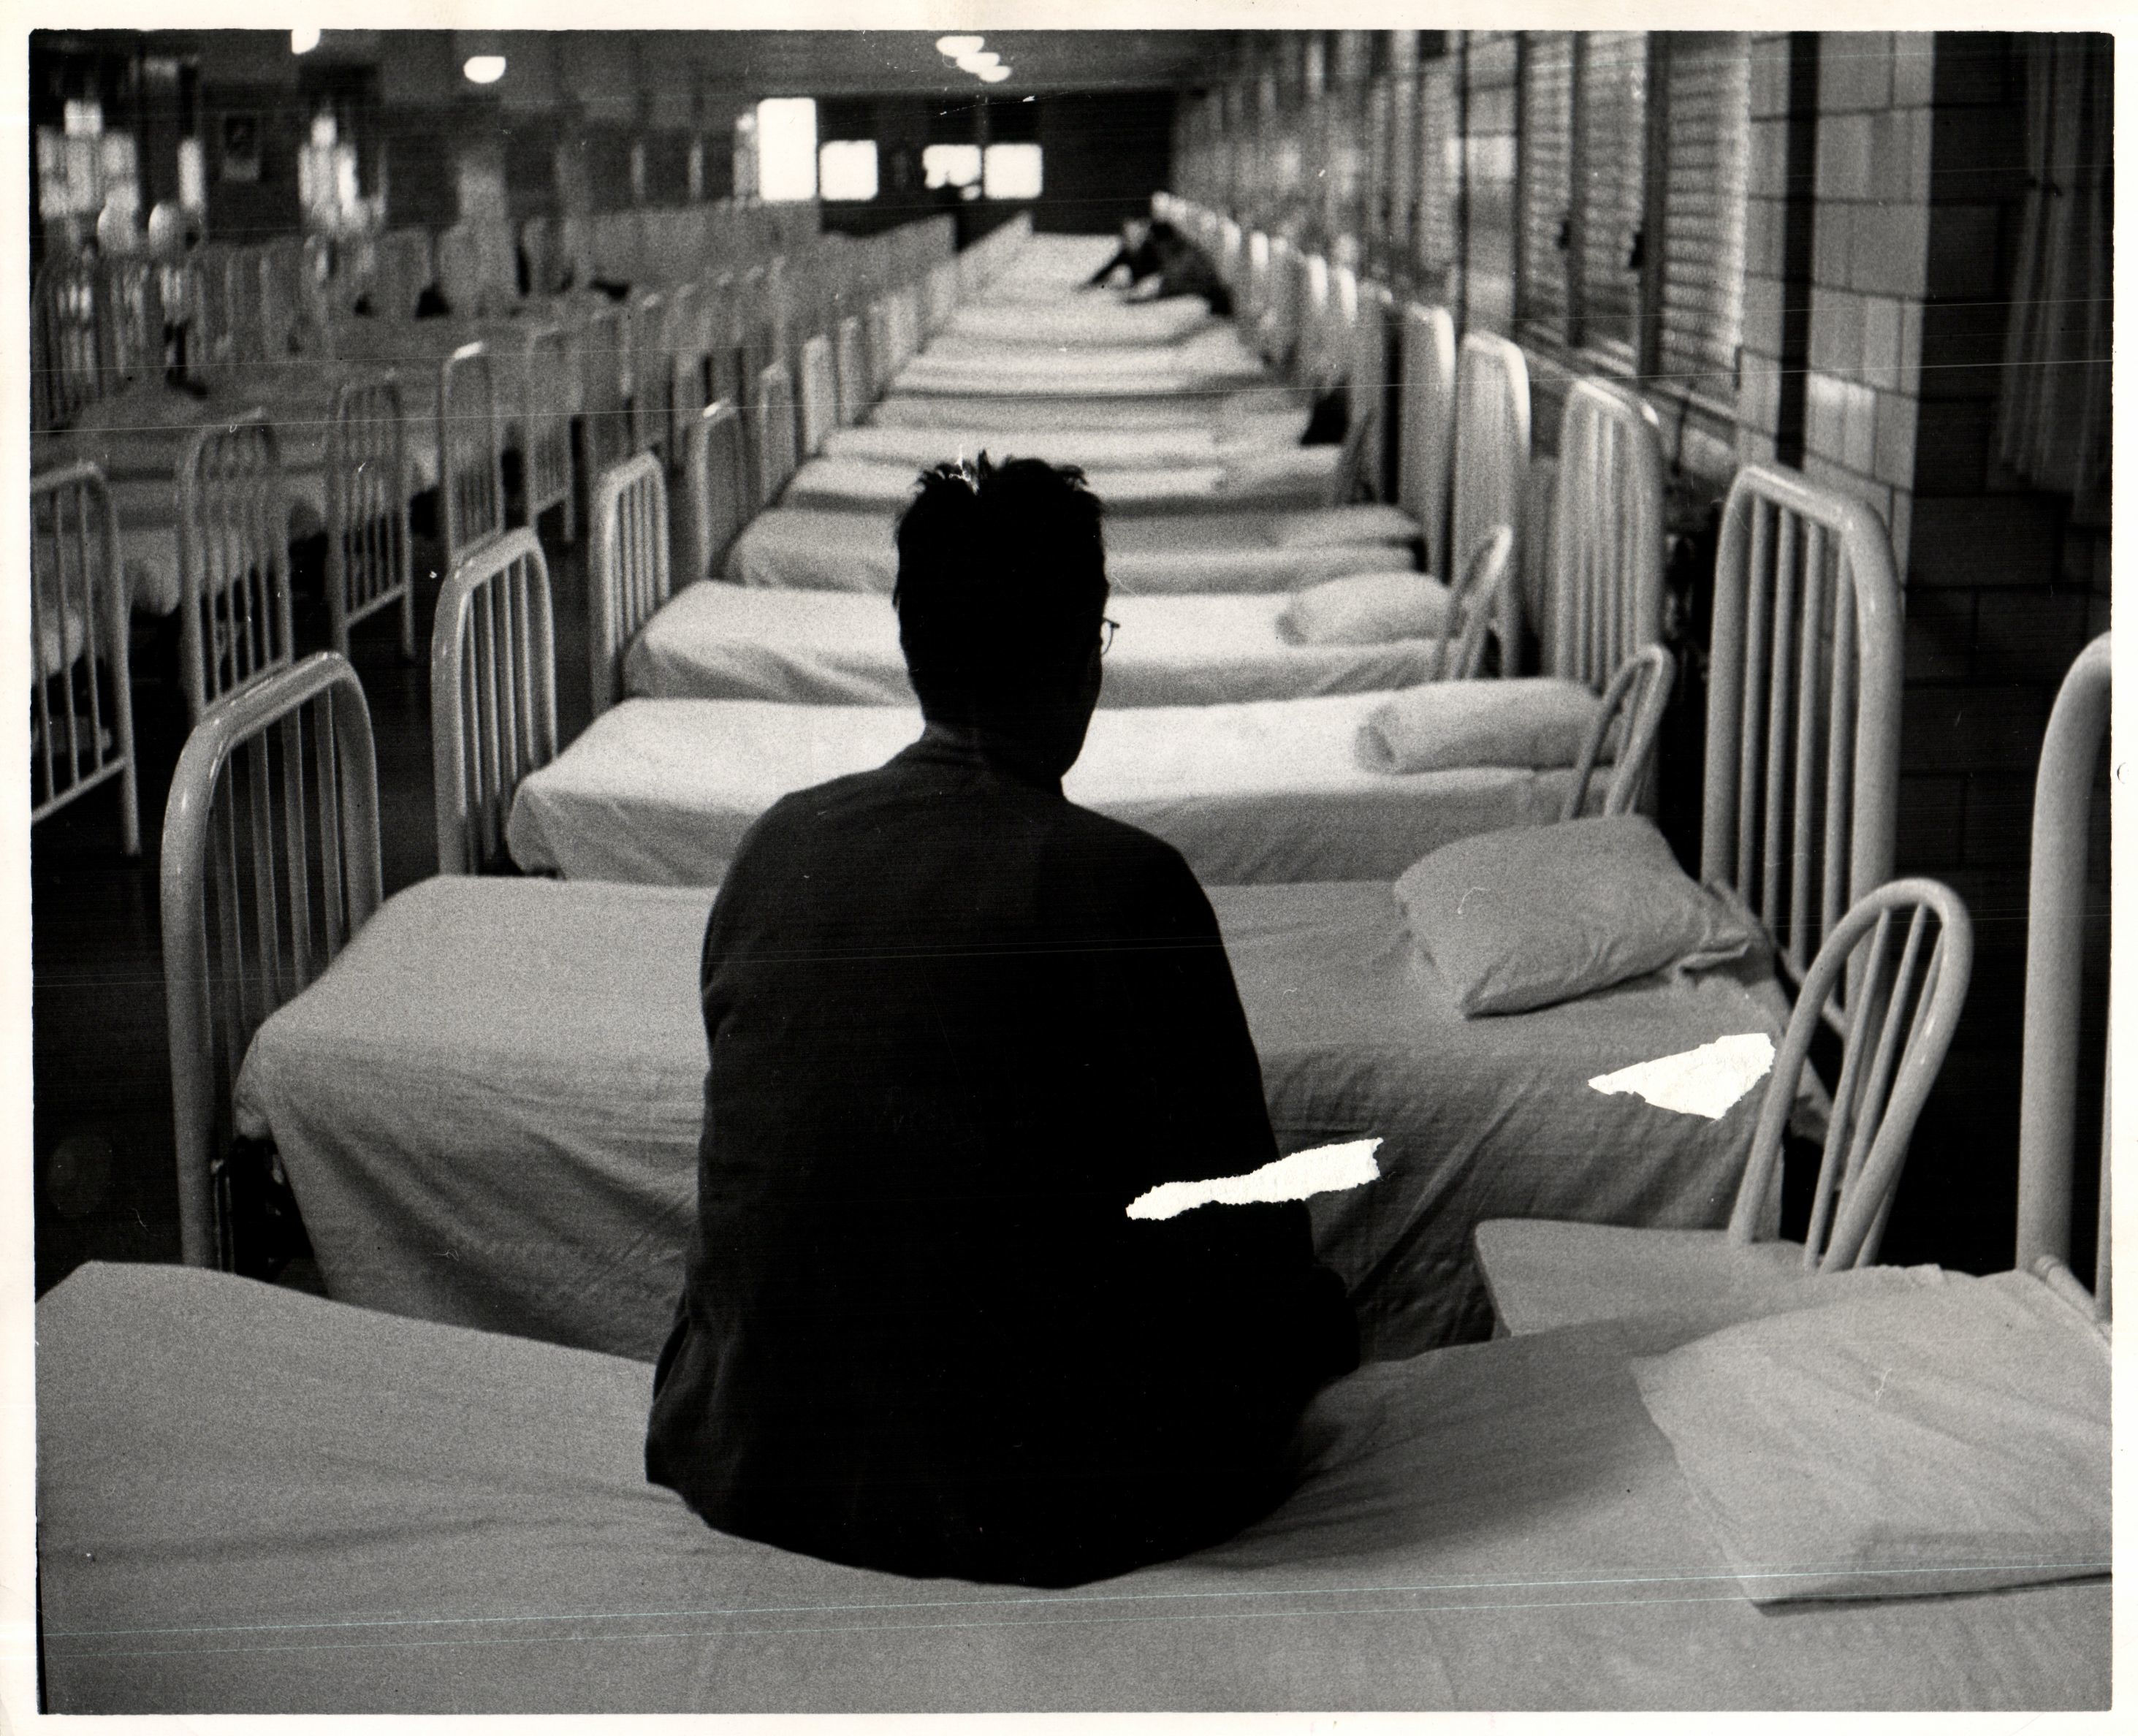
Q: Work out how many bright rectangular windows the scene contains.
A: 4